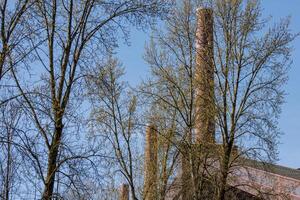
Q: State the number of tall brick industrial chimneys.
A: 3